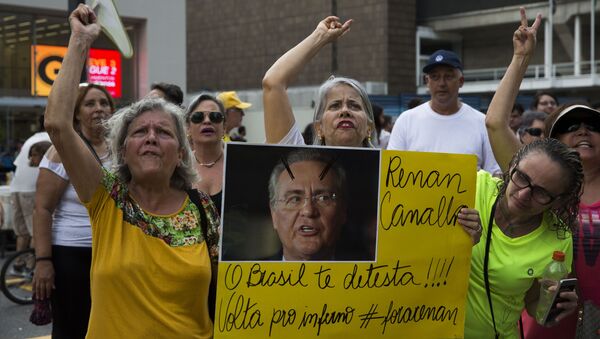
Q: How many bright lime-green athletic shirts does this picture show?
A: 1